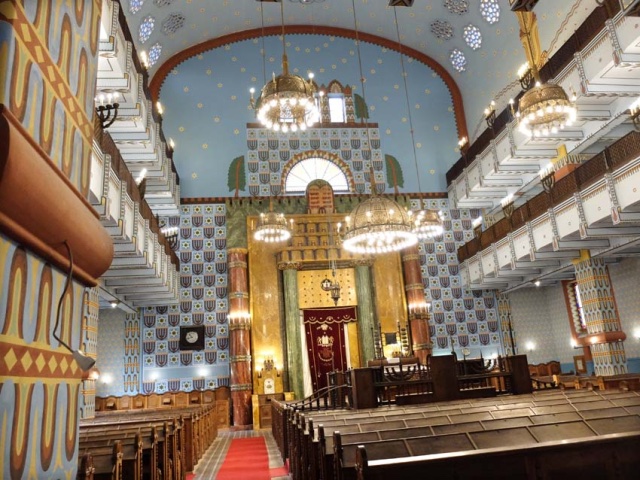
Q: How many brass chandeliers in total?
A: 5